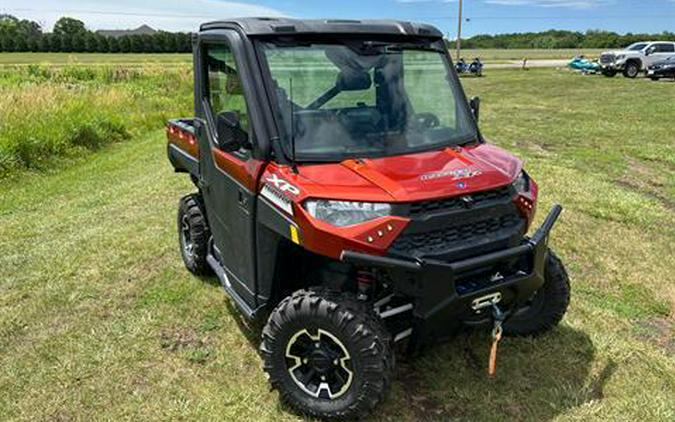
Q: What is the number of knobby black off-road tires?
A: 3